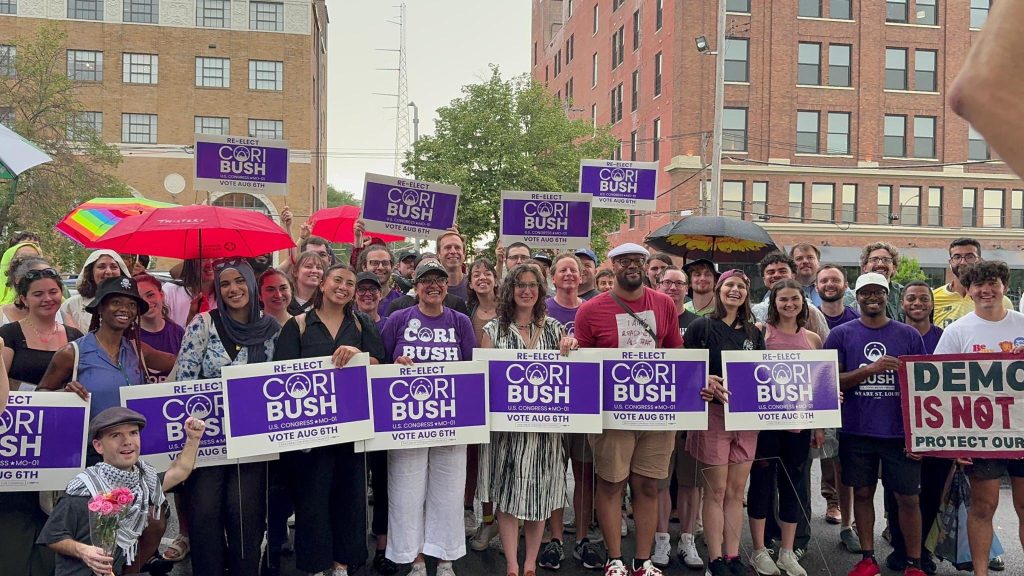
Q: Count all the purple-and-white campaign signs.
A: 11